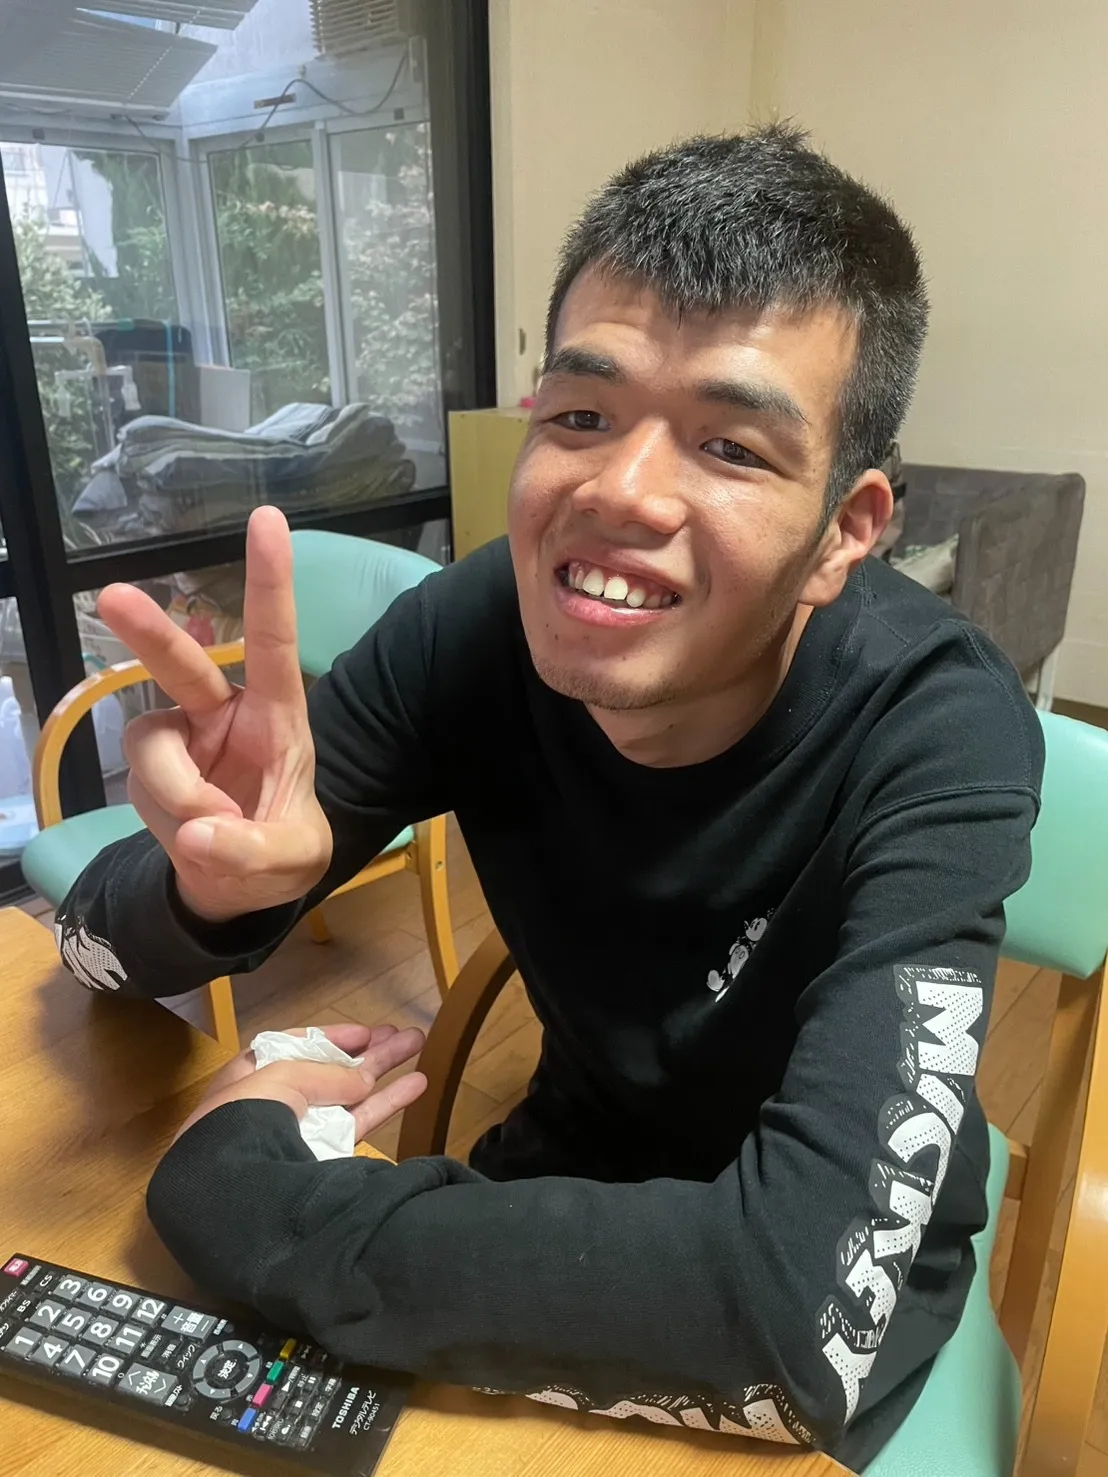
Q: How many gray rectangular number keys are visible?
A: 12